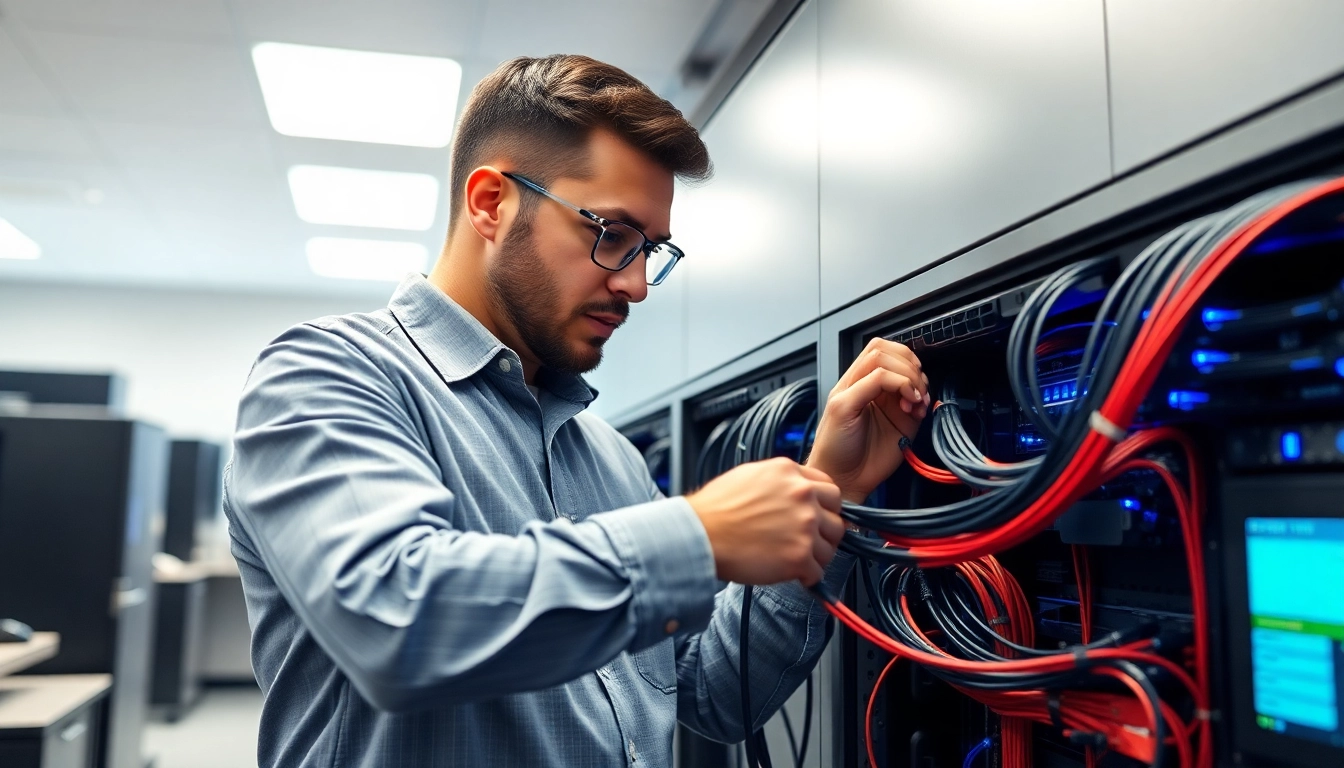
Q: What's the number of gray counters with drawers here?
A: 1